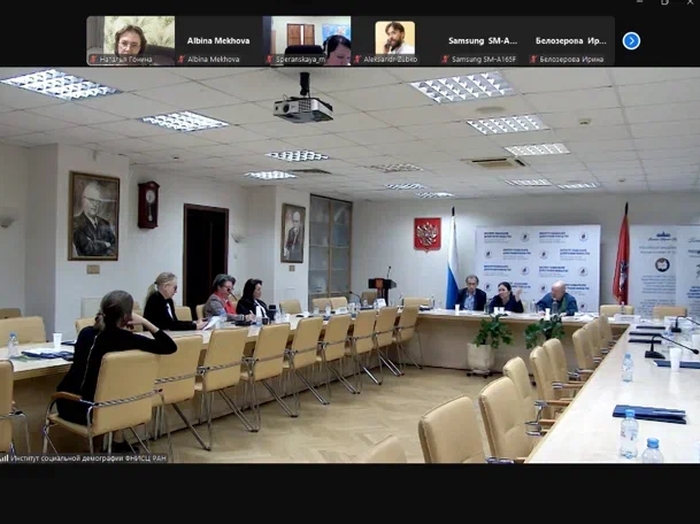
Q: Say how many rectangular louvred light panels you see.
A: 12